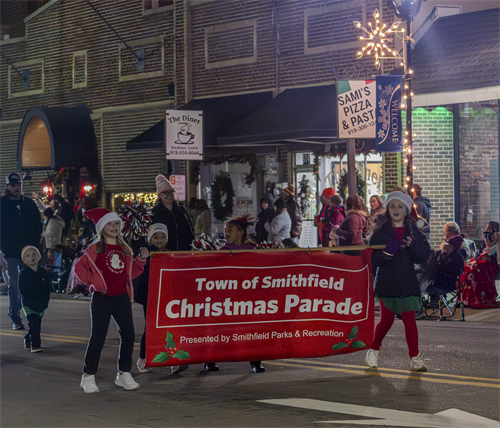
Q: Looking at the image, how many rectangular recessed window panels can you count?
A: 5